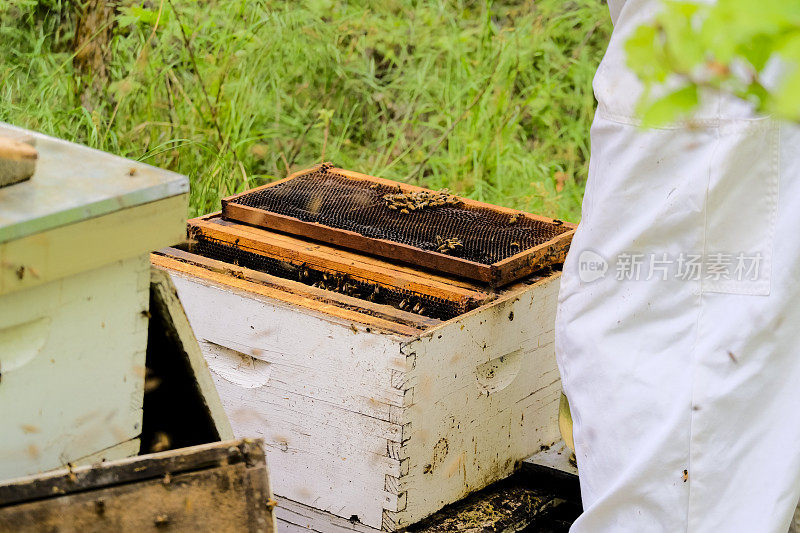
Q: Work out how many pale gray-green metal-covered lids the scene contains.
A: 1